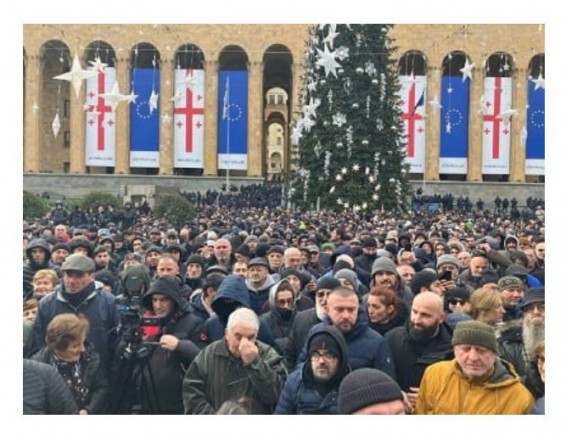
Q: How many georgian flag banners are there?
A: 4